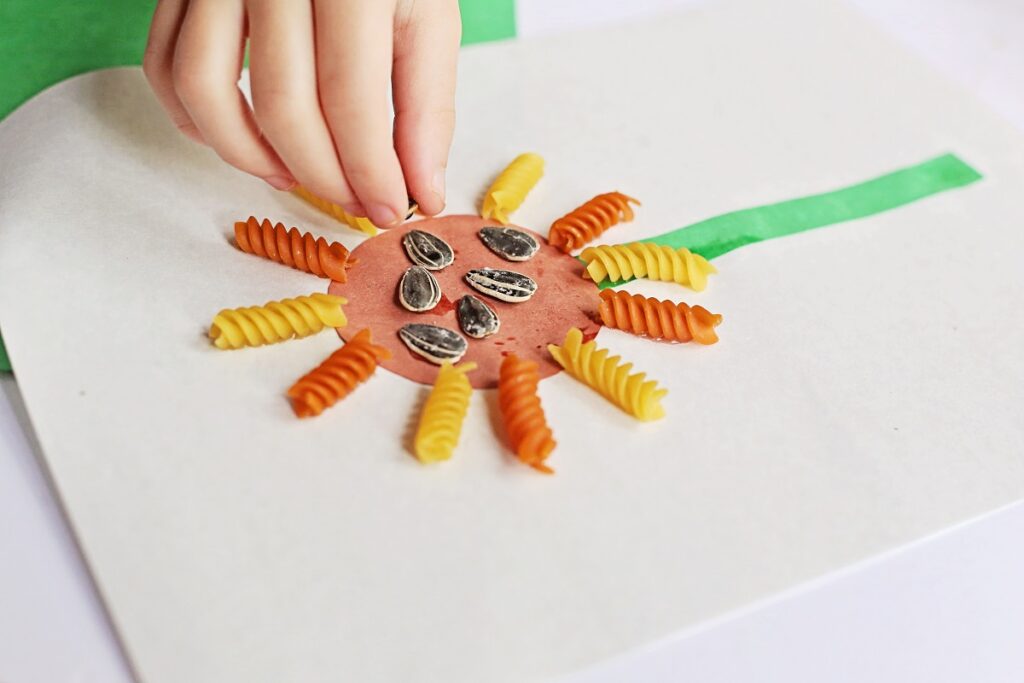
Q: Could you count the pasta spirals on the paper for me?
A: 11